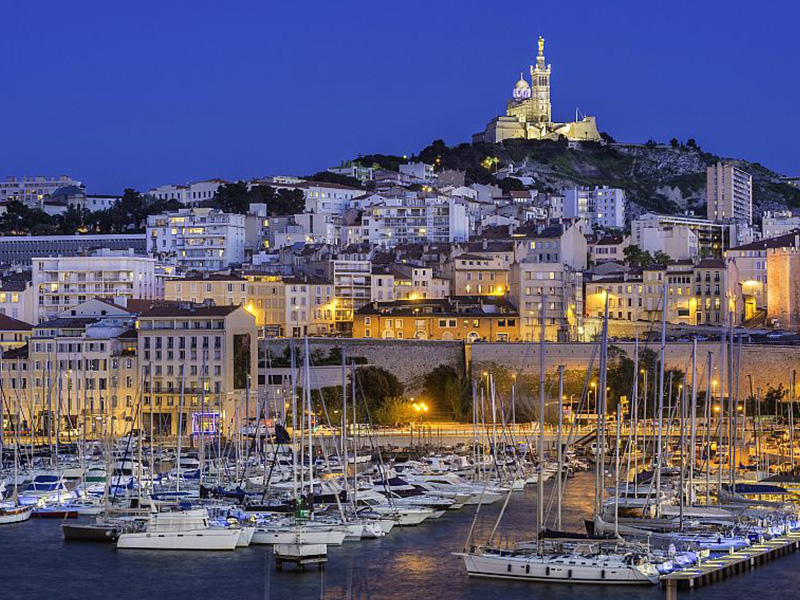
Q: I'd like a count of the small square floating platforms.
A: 1